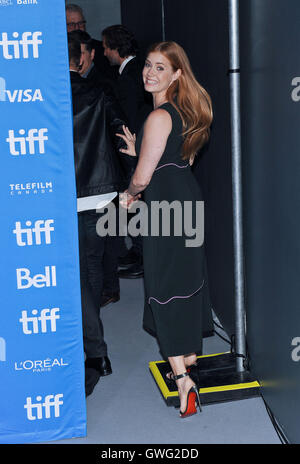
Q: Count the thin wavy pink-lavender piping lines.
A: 2